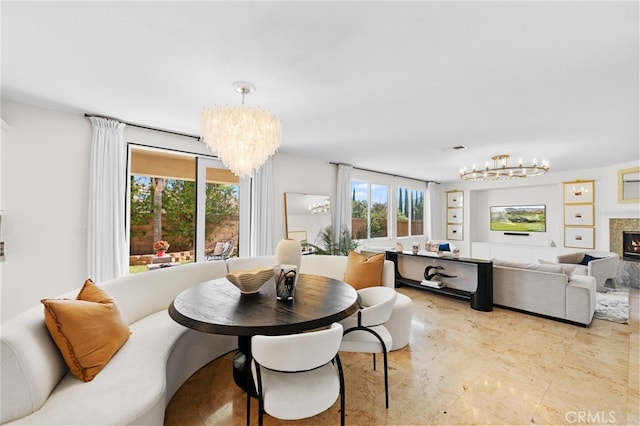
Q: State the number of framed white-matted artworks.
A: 6